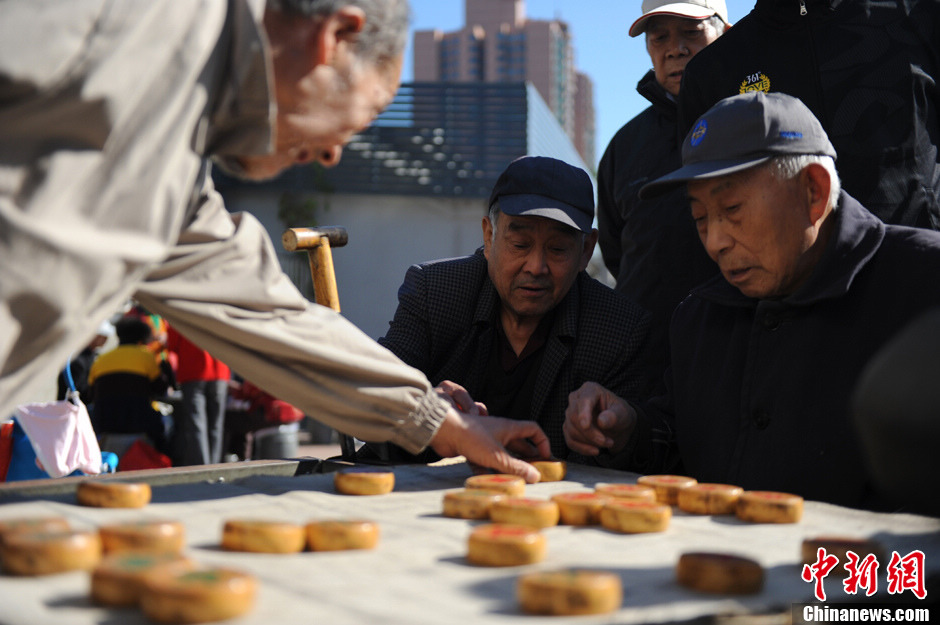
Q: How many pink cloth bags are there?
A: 1